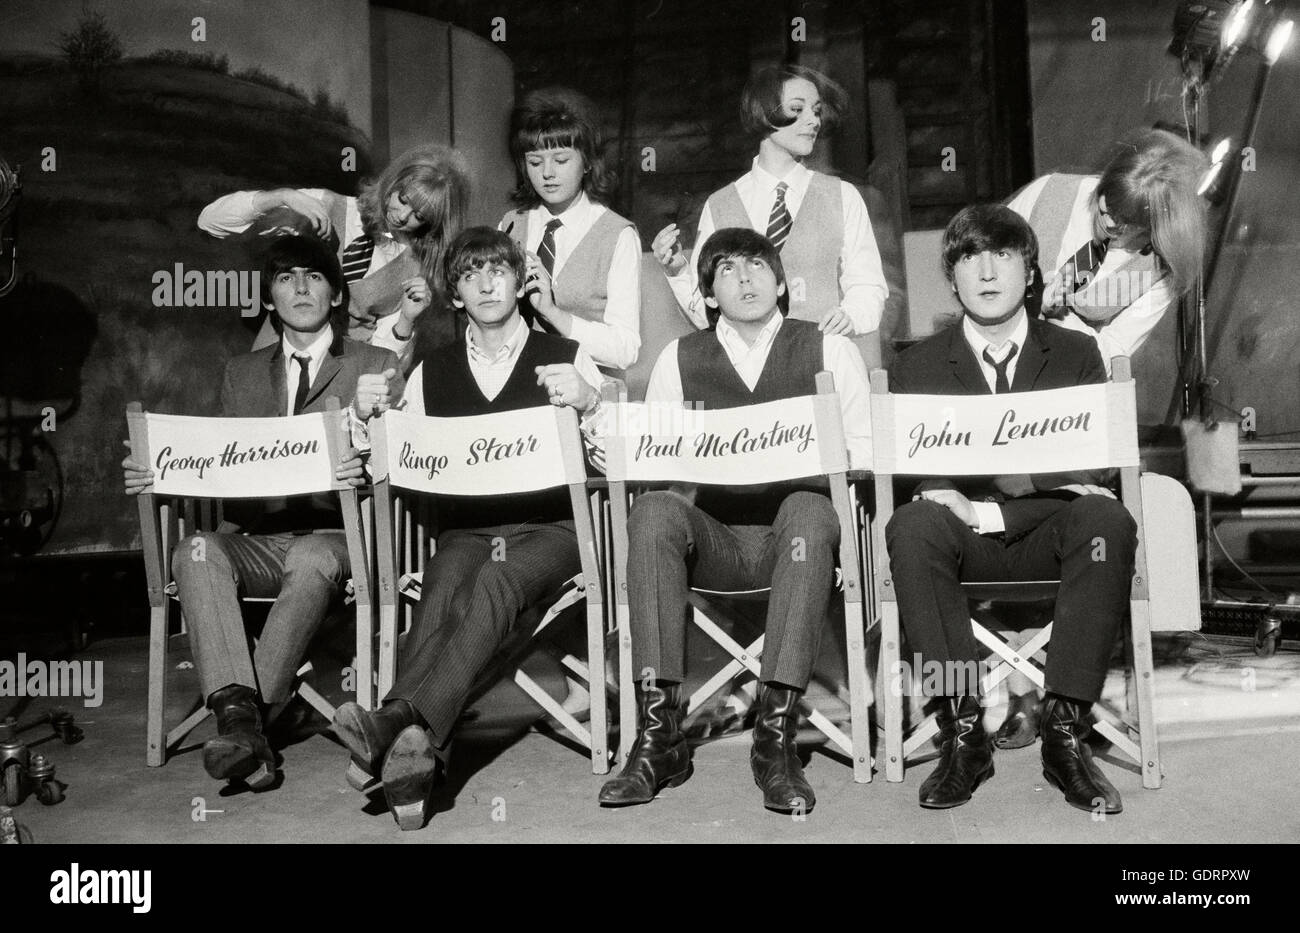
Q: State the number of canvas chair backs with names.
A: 4